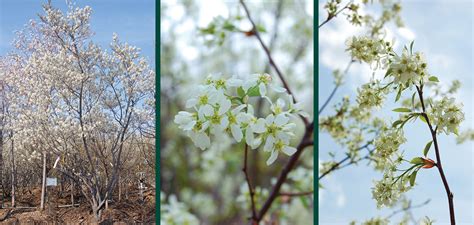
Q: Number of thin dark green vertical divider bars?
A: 2